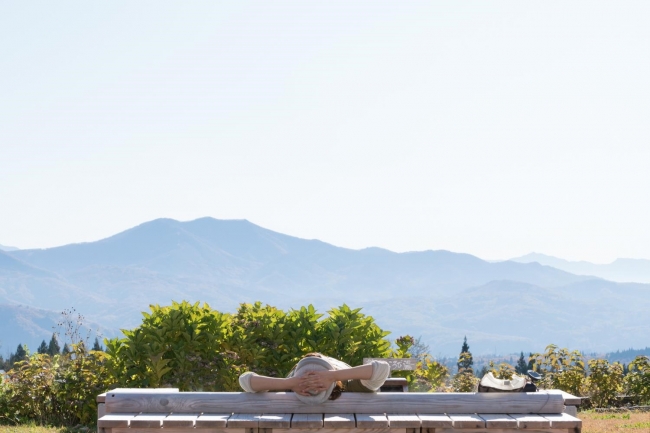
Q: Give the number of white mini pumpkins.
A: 0